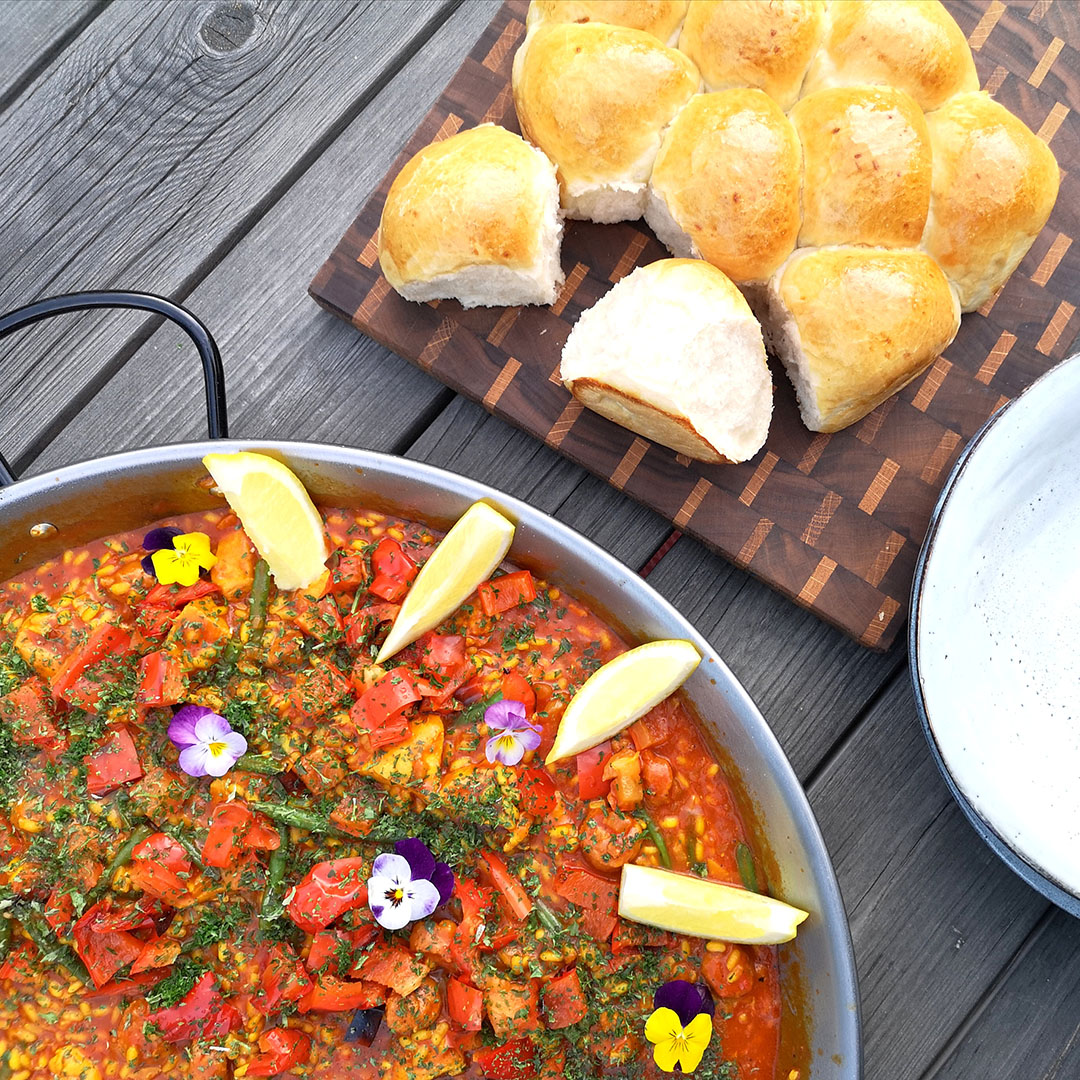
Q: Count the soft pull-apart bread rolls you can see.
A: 10